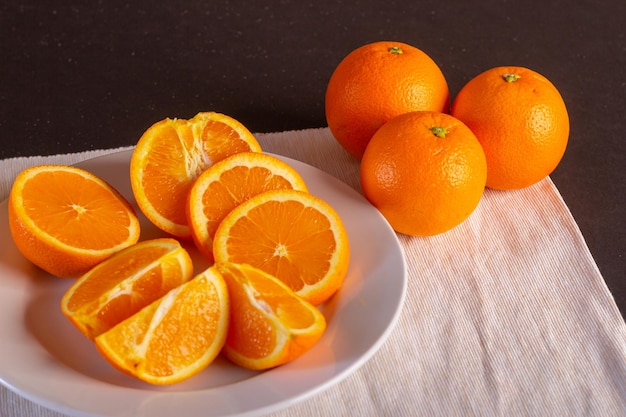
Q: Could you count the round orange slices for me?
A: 2